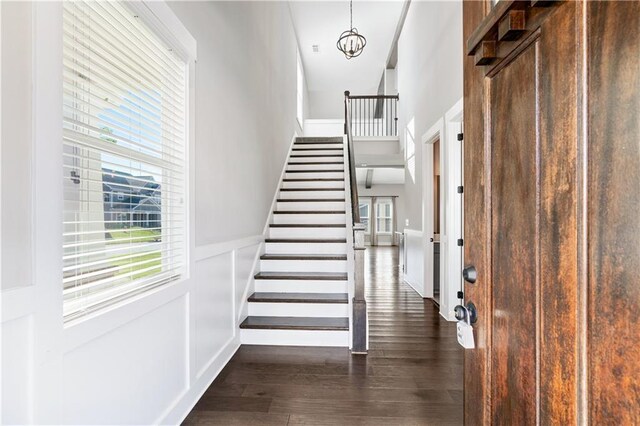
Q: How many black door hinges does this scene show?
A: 4